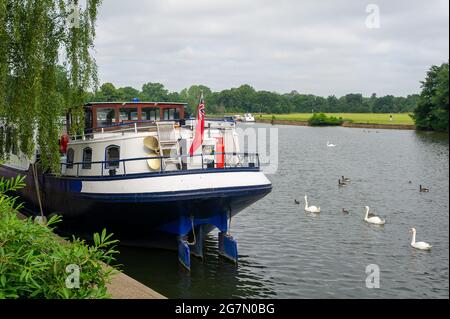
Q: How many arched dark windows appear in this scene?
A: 3